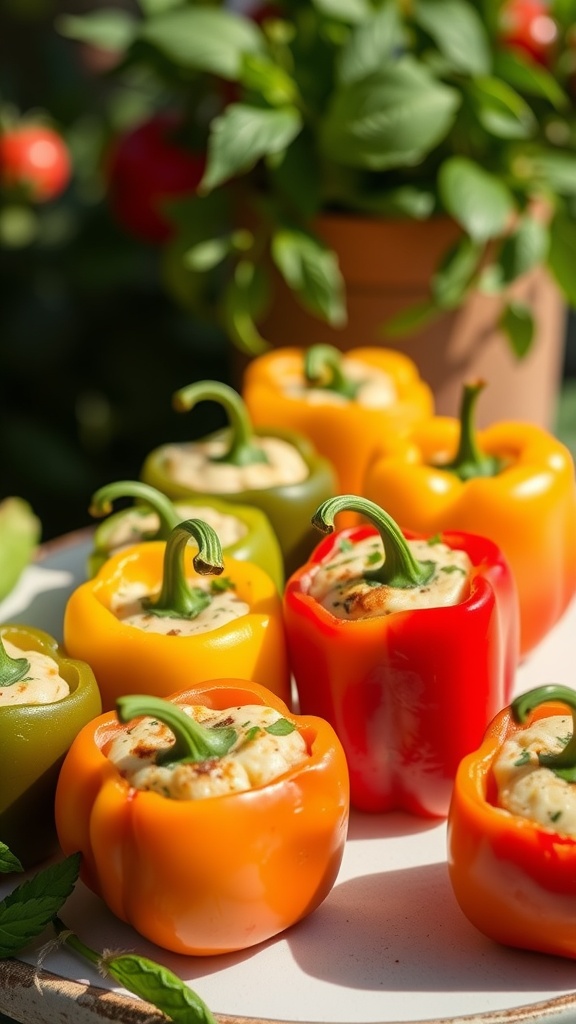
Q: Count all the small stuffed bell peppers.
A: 9